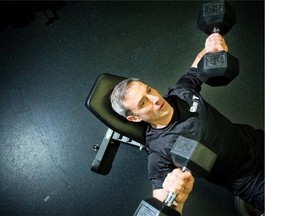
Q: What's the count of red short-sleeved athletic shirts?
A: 0